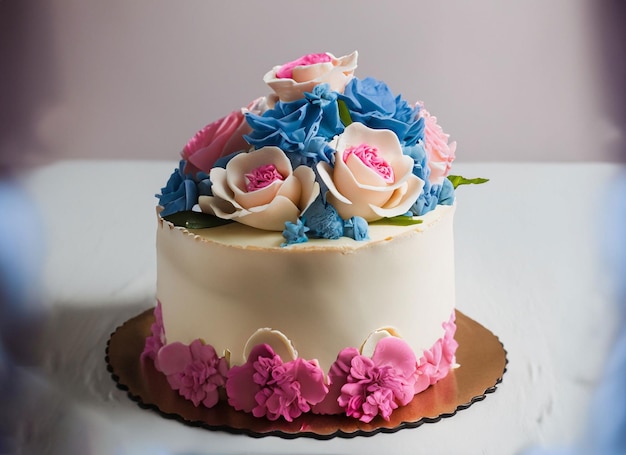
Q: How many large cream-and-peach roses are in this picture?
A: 3